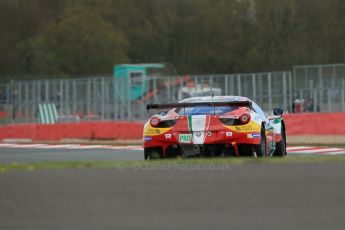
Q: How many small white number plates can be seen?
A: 2